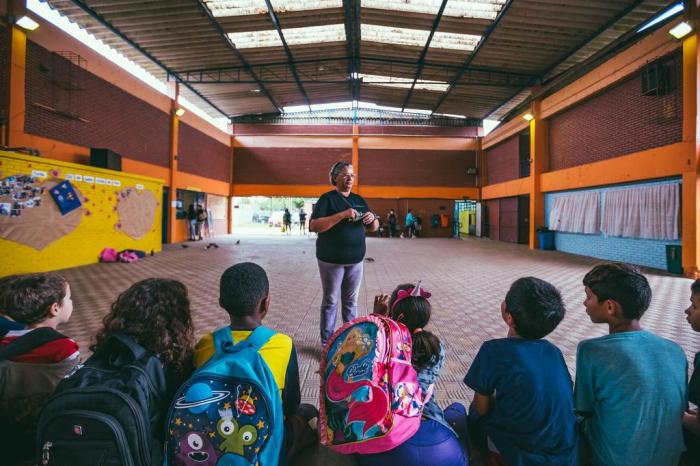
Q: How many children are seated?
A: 7